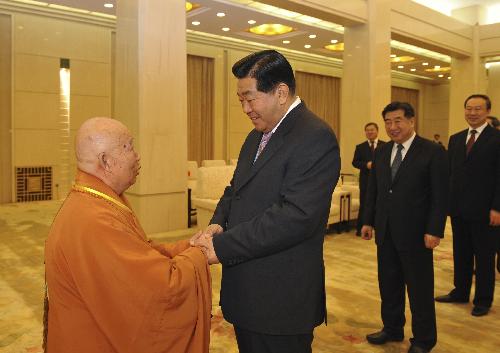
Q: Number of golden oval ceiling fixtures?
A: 5